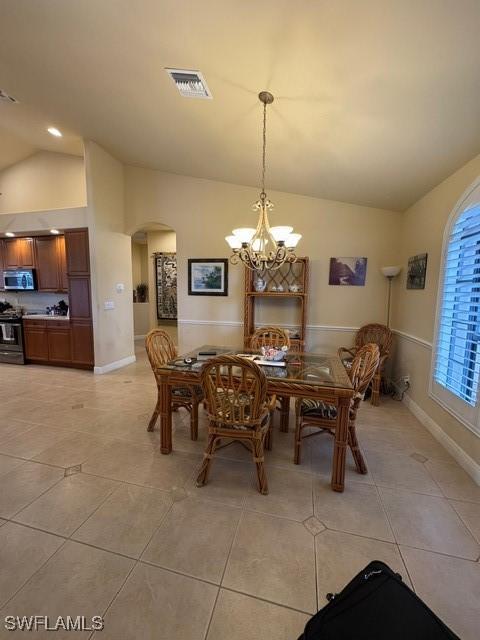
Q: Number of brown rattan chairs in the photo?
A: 5